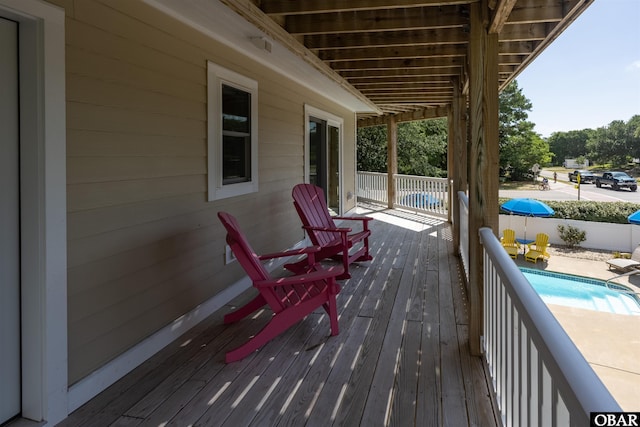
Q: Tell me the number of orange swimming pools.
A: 0